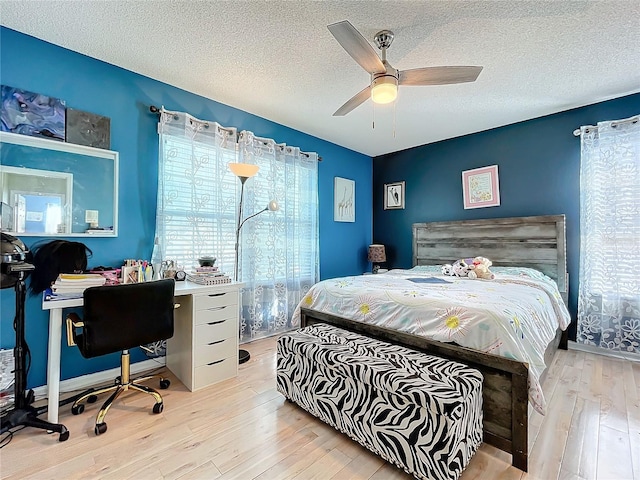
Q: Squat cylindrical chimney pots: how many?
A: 0